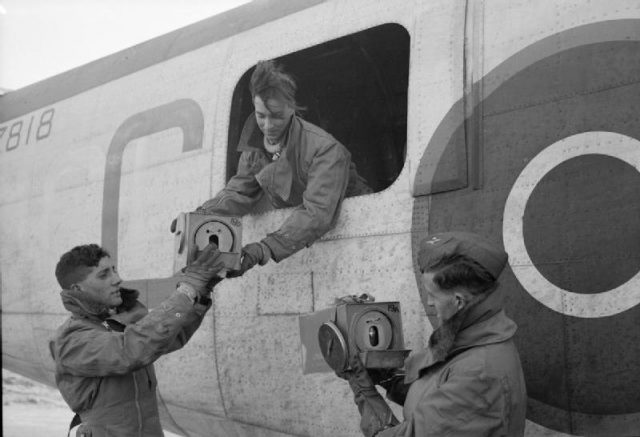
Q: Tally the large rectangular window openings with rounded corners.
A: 1